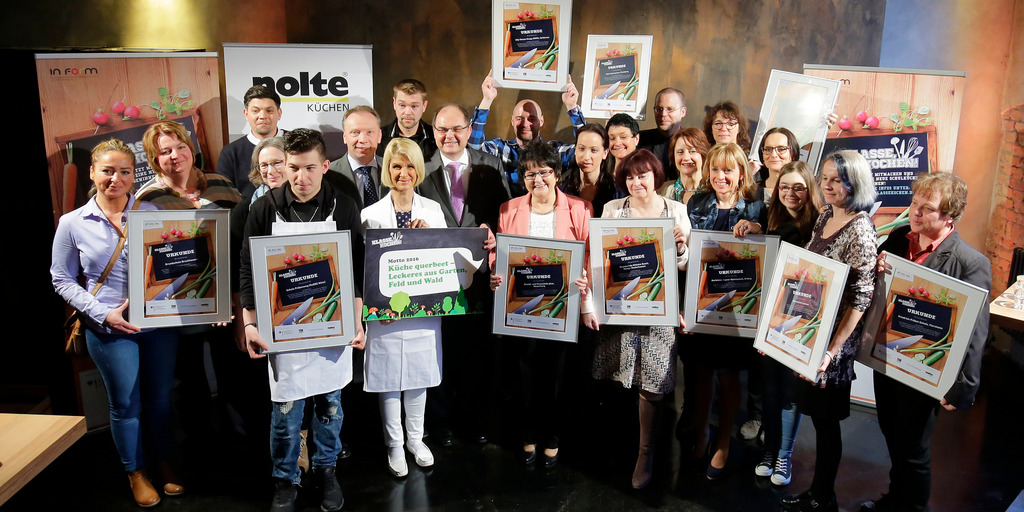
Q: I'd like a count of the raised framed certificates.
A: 3